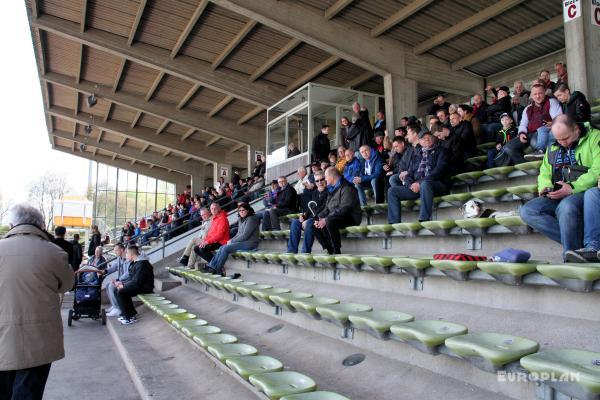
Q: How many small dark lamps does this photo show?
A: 3